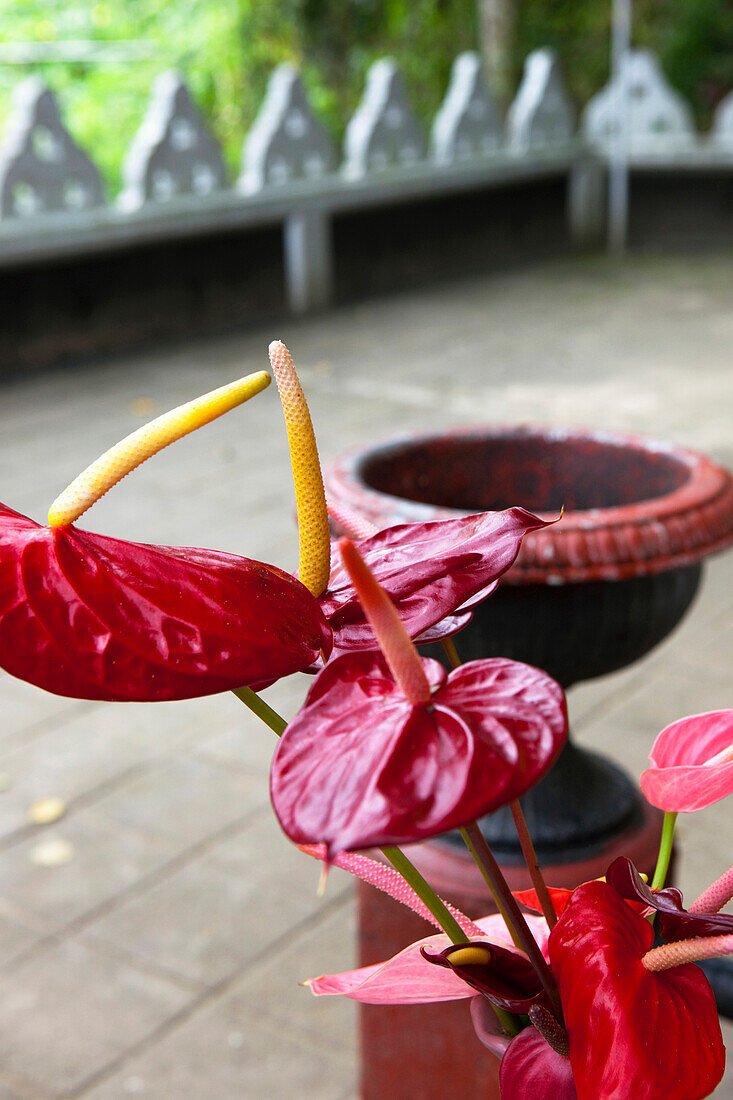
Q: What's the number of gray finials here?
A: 8